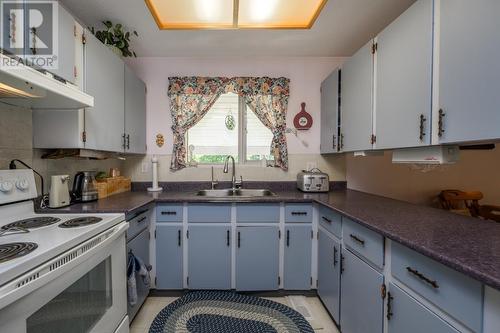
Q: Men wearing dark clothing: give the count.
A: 0